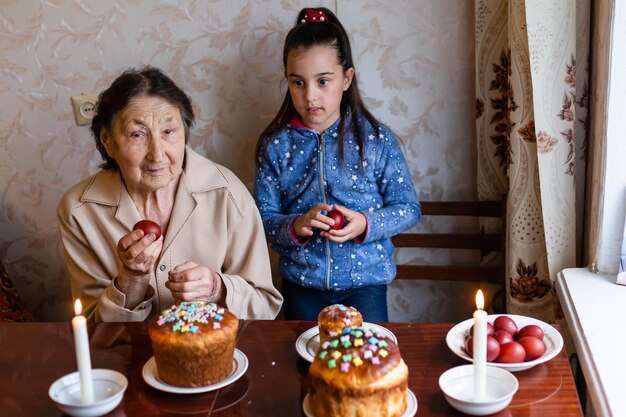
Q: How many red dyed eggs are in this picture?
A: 9